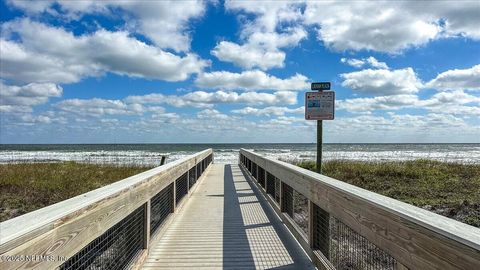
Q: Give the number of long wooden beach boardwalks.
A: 1